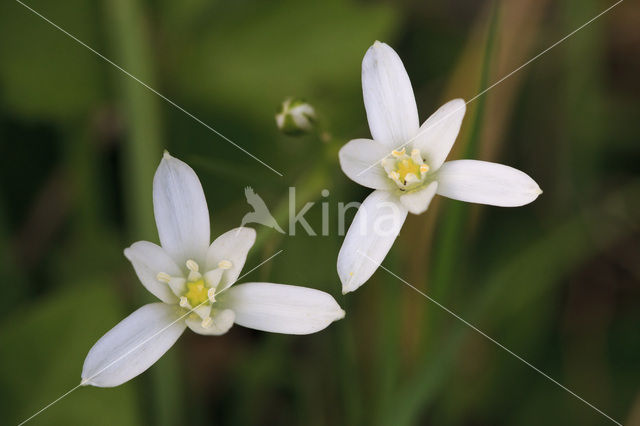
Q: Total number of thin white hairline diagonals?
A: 4